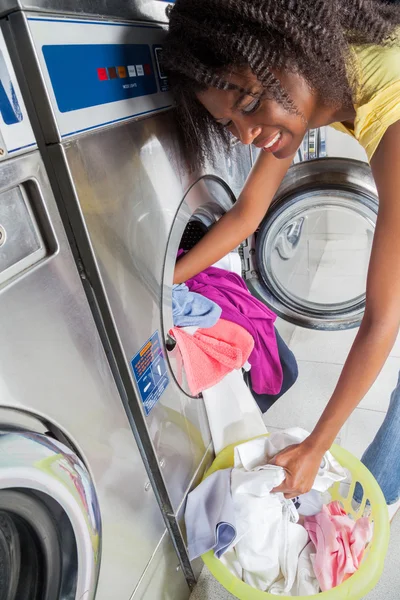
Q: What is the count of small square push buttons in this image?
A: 6